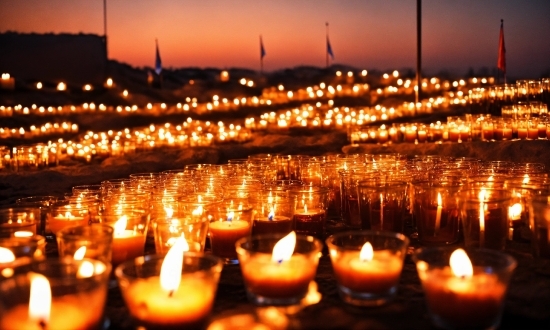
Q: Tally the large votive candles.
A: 5